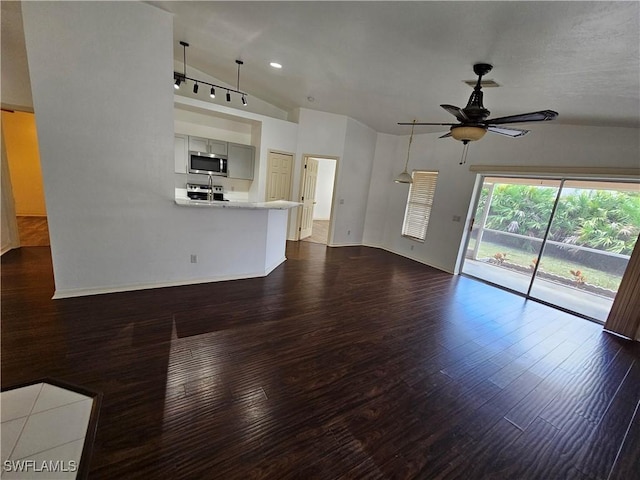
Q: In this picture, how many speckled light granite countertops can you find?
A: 1